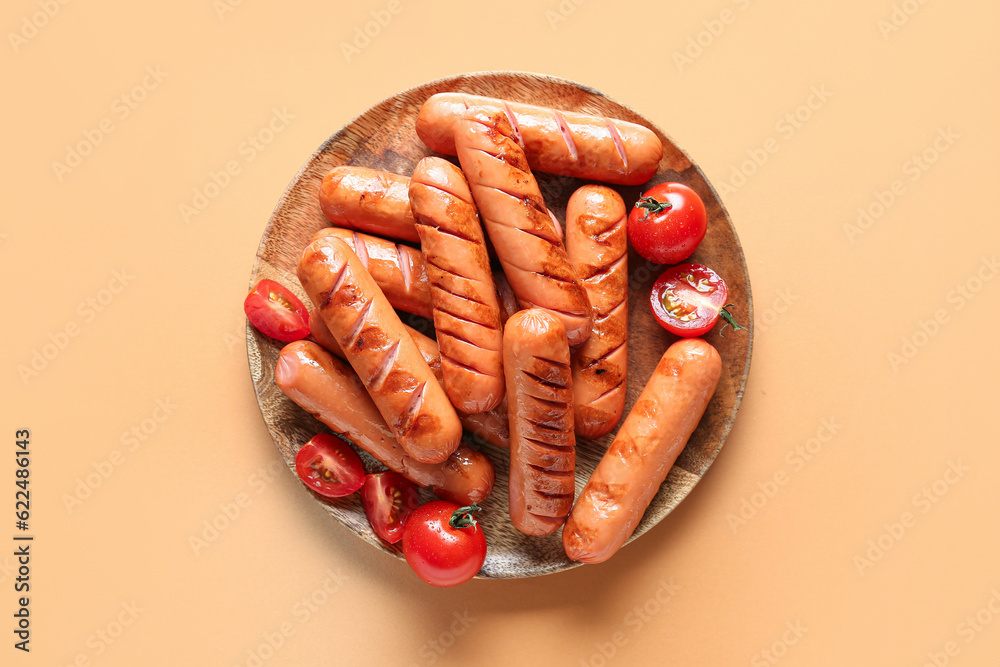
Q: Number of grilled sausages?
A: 11